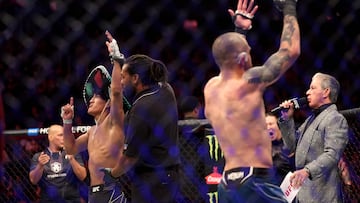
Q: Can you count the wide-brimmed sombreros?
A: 1